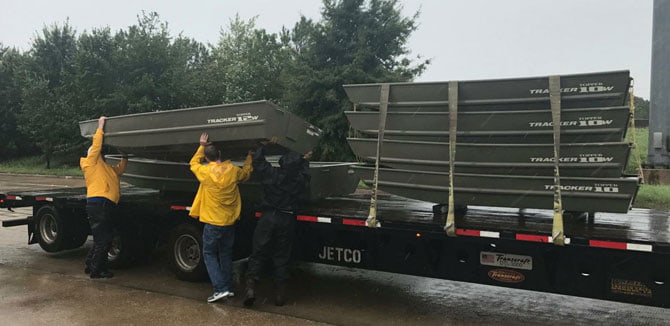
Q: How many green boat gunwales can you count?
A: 6